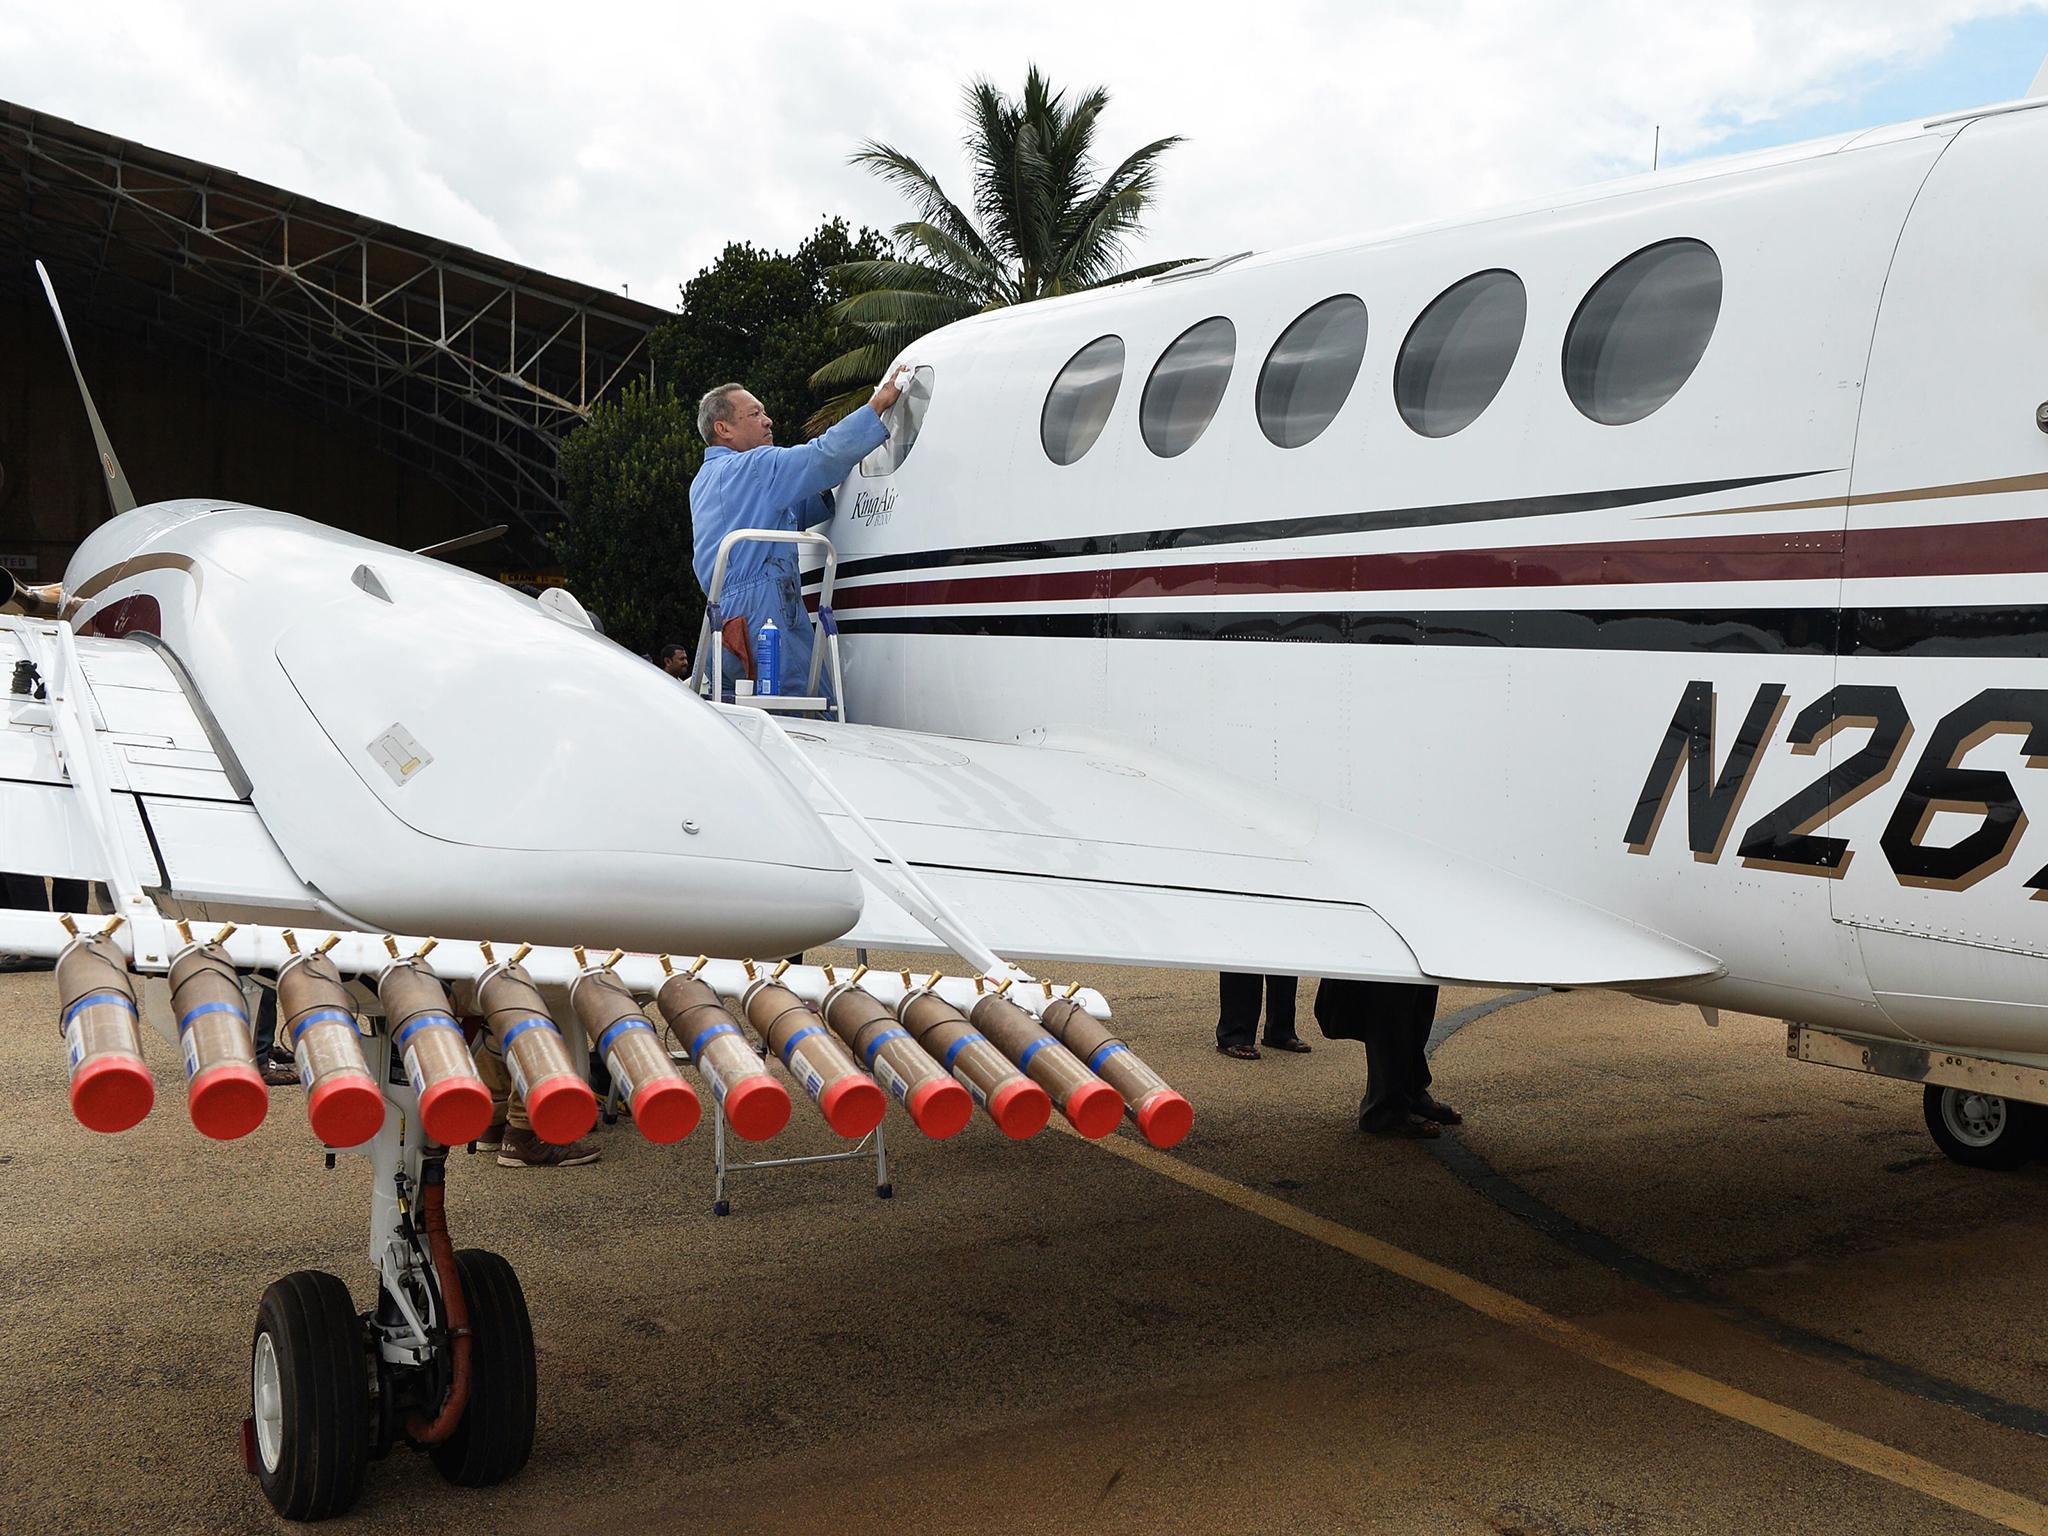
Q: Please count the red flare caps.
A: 12